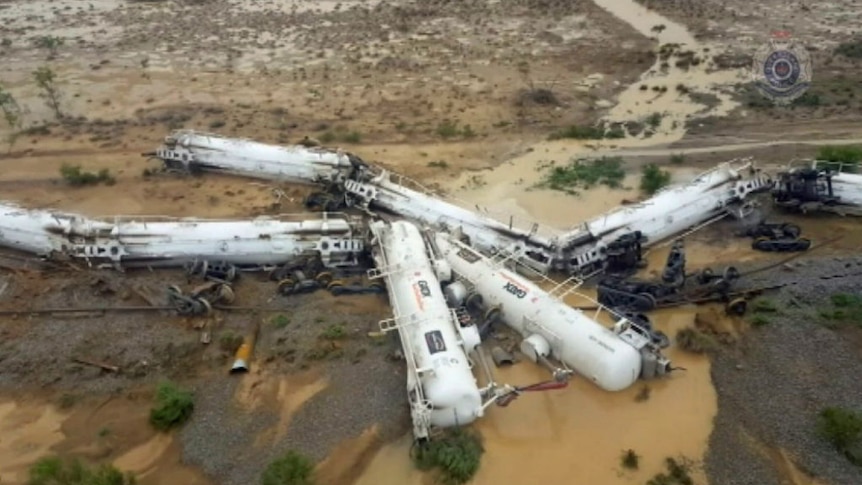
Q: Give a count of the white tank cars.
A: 8